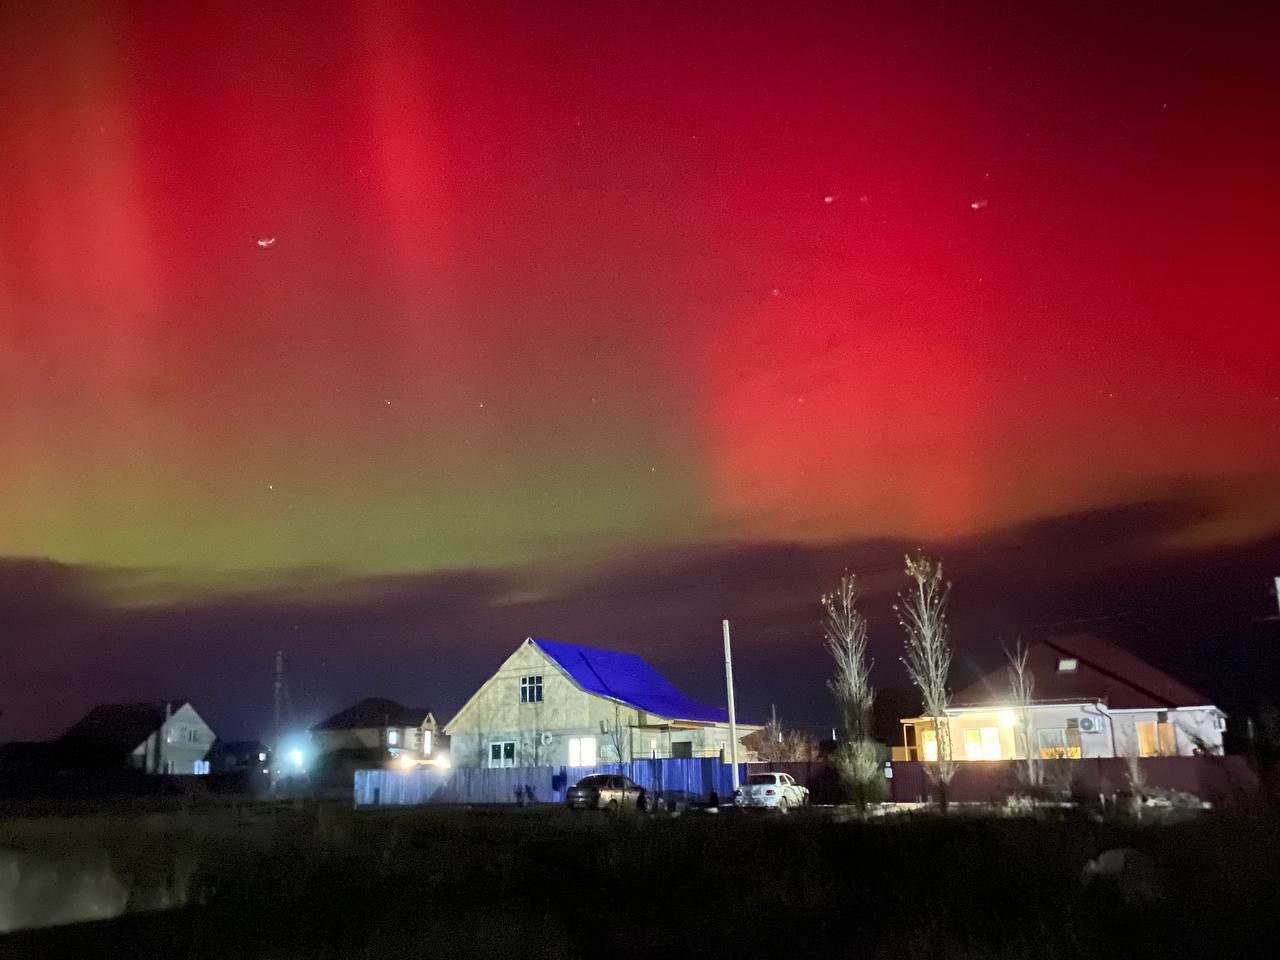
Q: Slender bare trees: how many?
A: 3